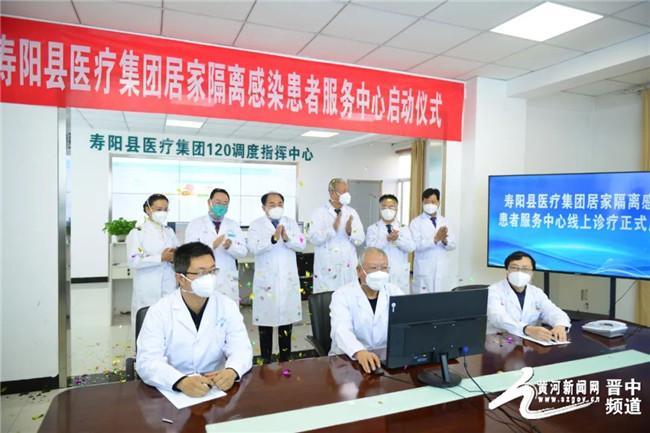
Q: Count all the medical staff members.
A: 9